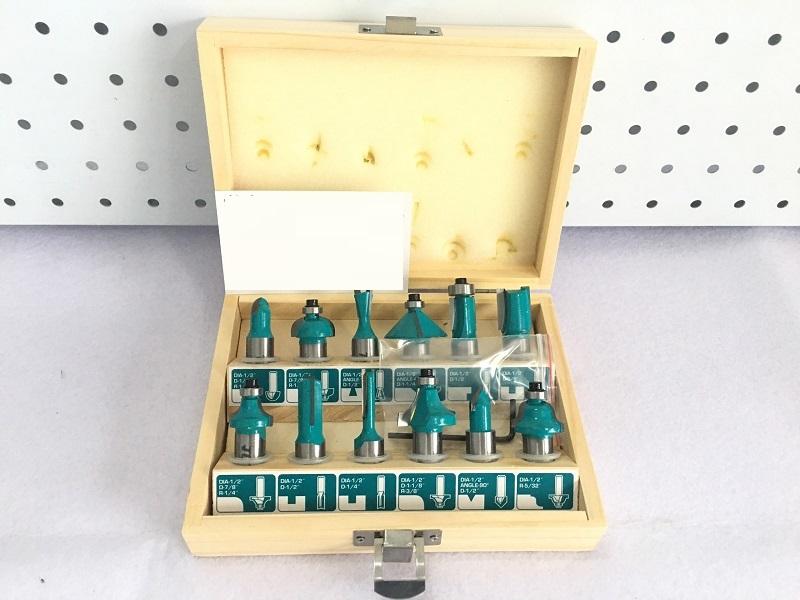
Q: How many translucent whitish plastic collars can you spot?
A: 12